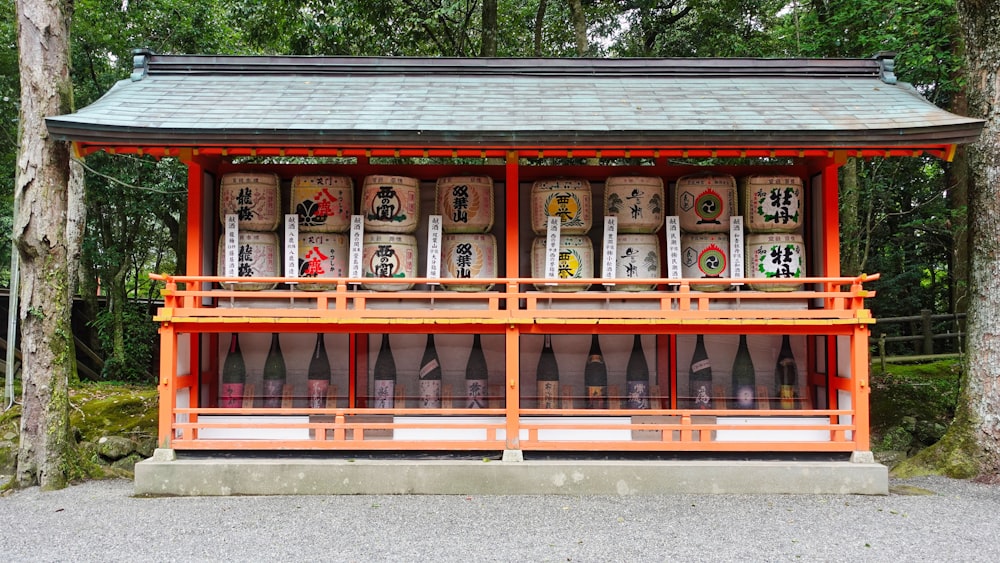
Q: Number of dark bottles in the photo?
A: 12